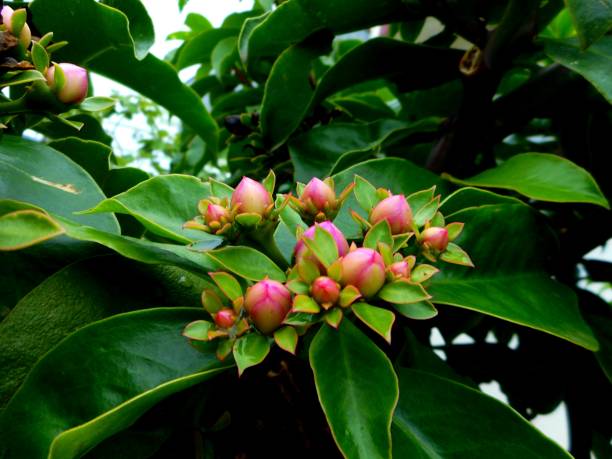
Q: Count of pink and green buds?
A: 13